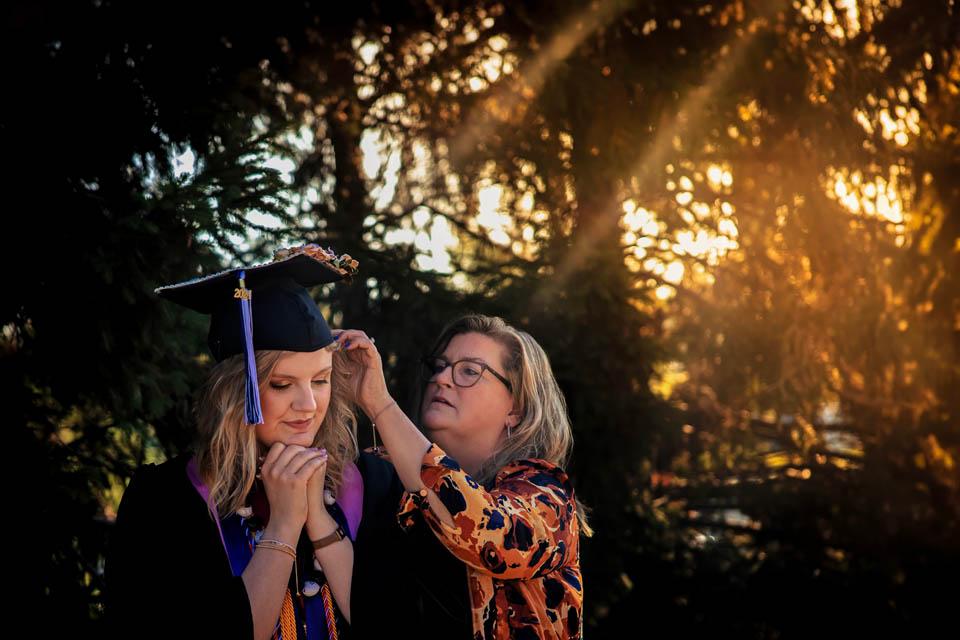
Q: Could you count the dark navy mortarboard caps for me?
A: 1